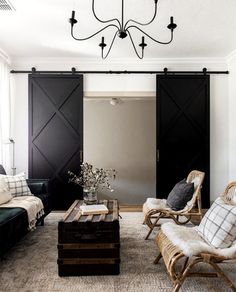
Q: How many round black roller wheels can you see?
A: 4